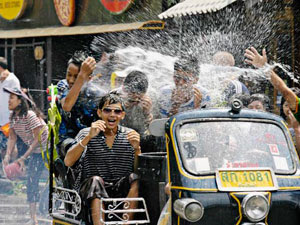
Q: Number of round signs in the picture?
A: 3